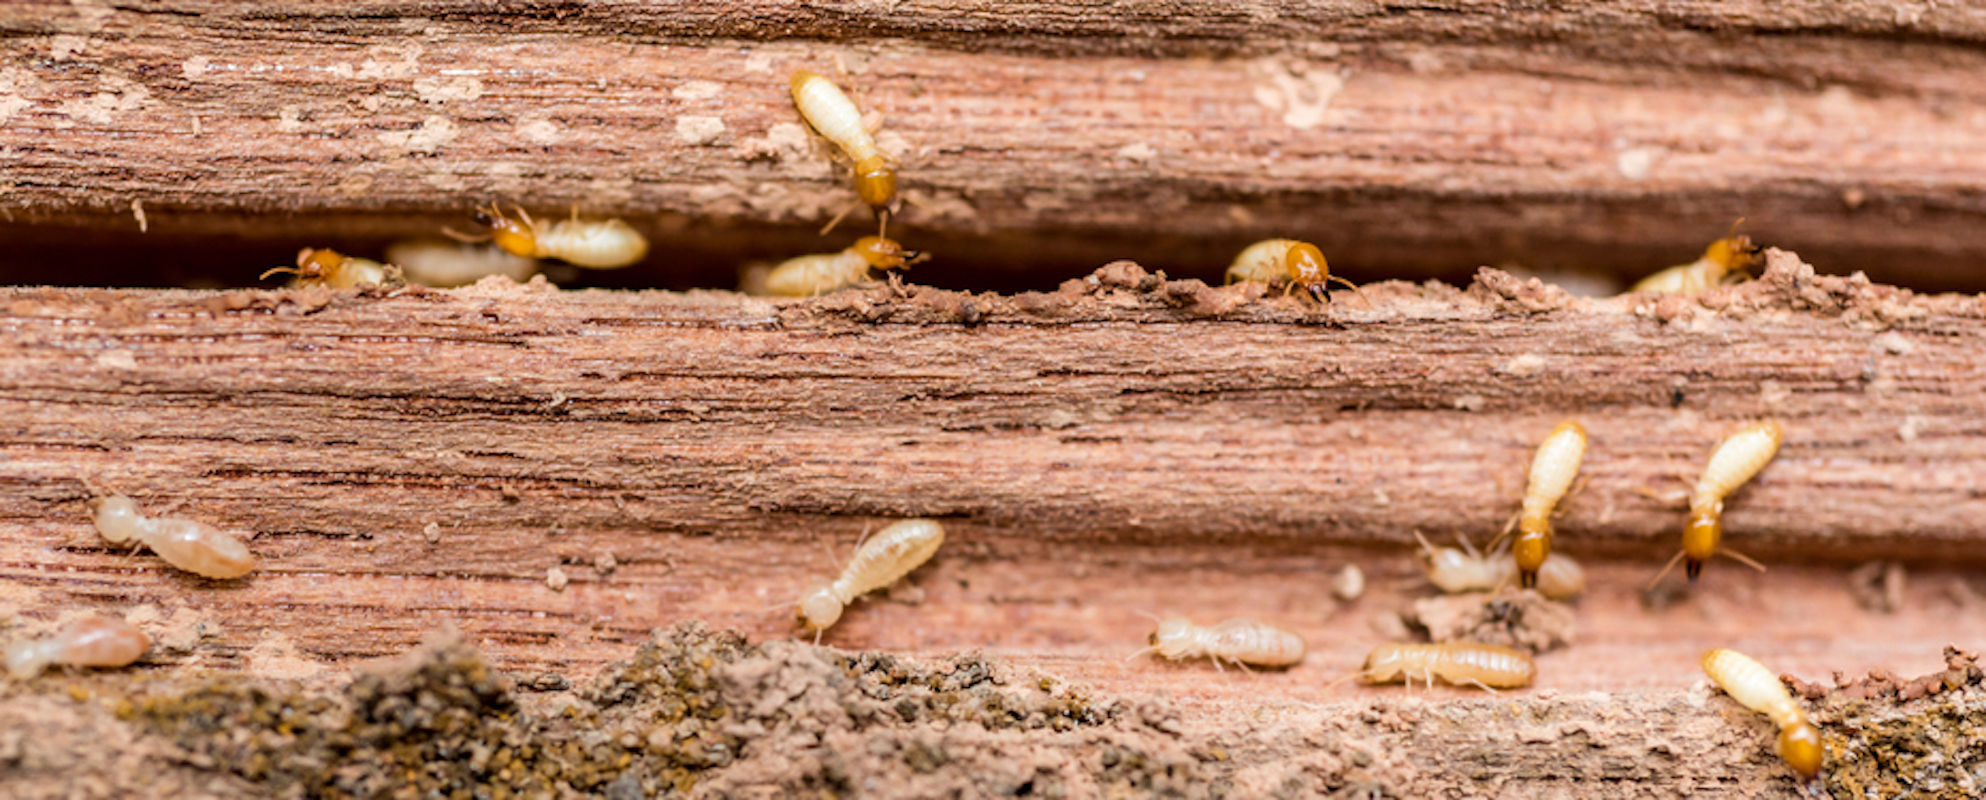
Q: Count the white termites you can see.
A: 6